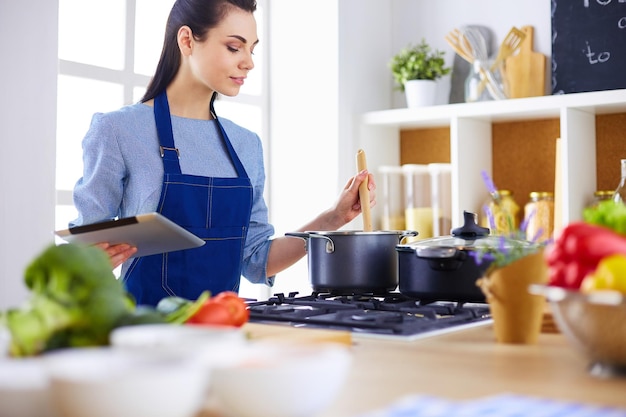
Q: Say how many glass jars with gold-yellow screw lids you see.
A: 3